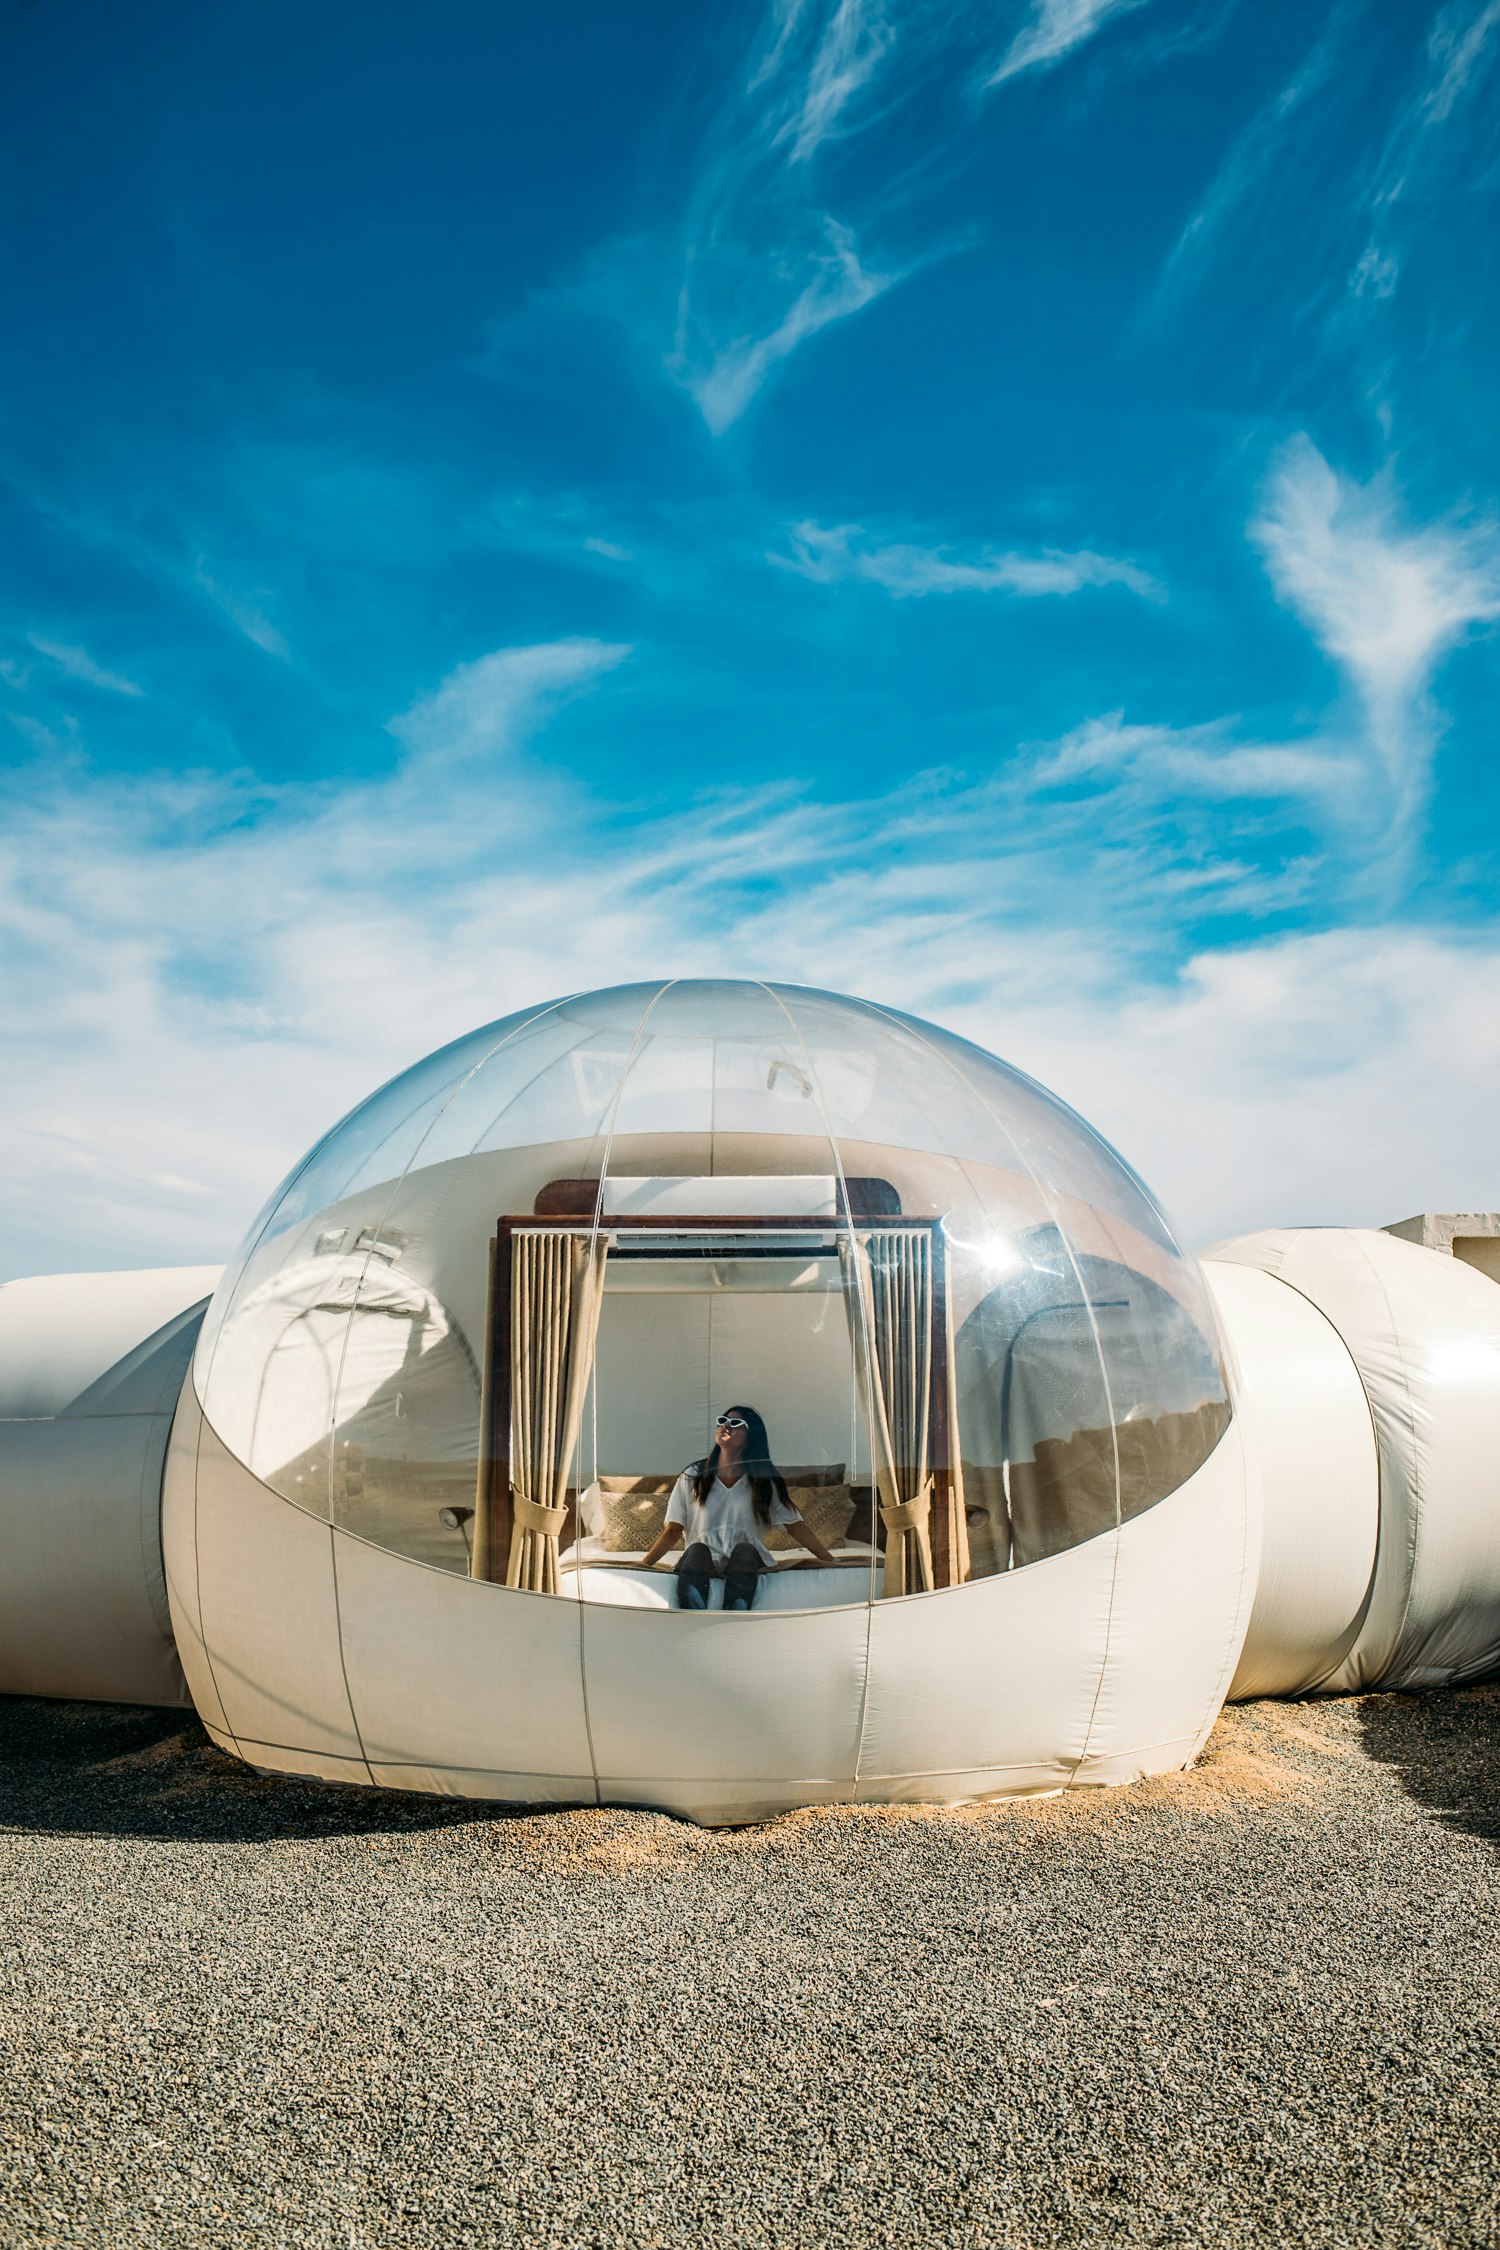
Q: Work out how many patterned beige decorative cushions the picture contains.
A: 2